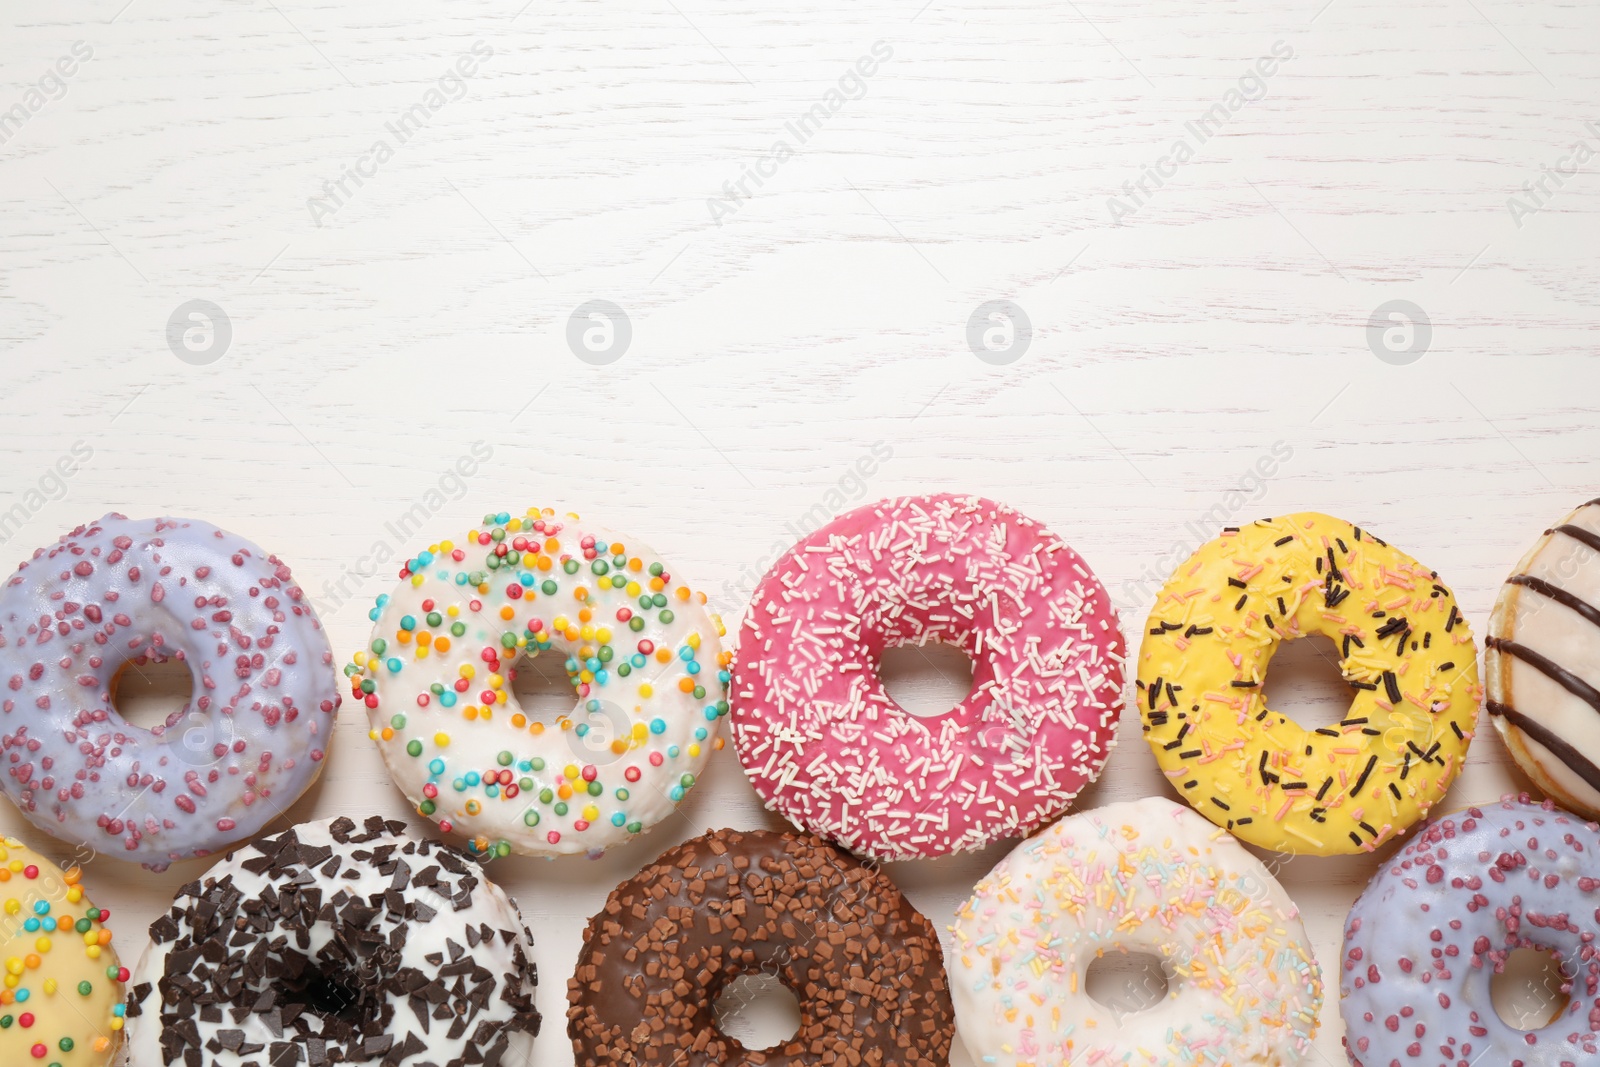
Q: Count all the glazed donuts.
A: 10